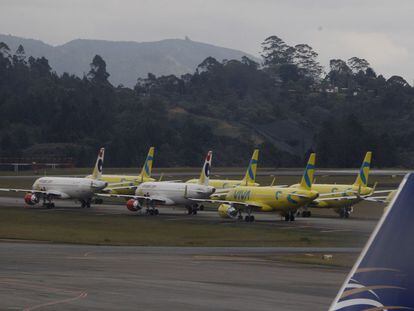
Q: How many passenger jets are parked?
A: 6